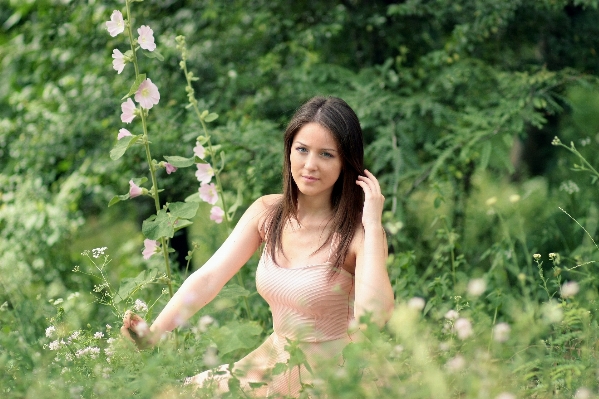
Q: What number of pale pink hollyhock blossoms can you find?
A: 13